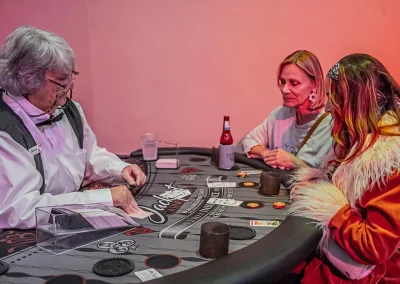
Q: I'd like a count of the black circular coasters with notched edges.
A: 3